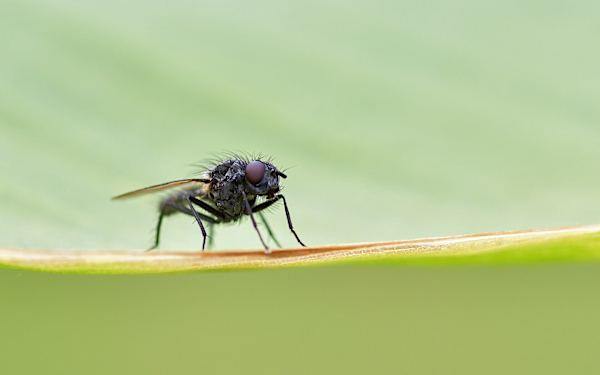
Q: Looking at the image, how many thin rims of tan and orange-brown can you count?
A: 1